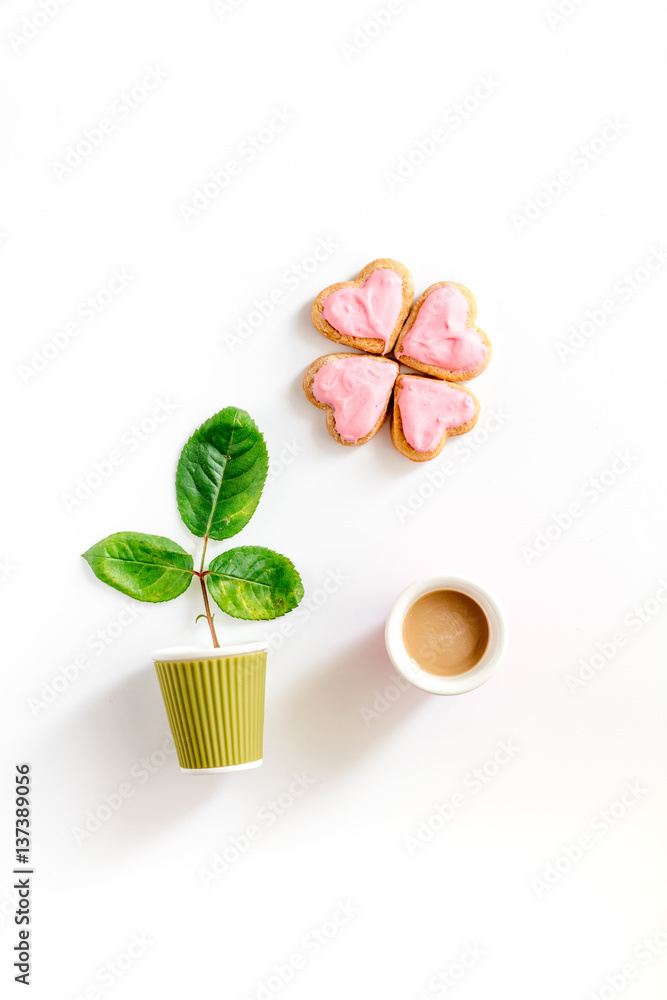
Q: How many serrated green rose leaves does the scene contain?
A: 3